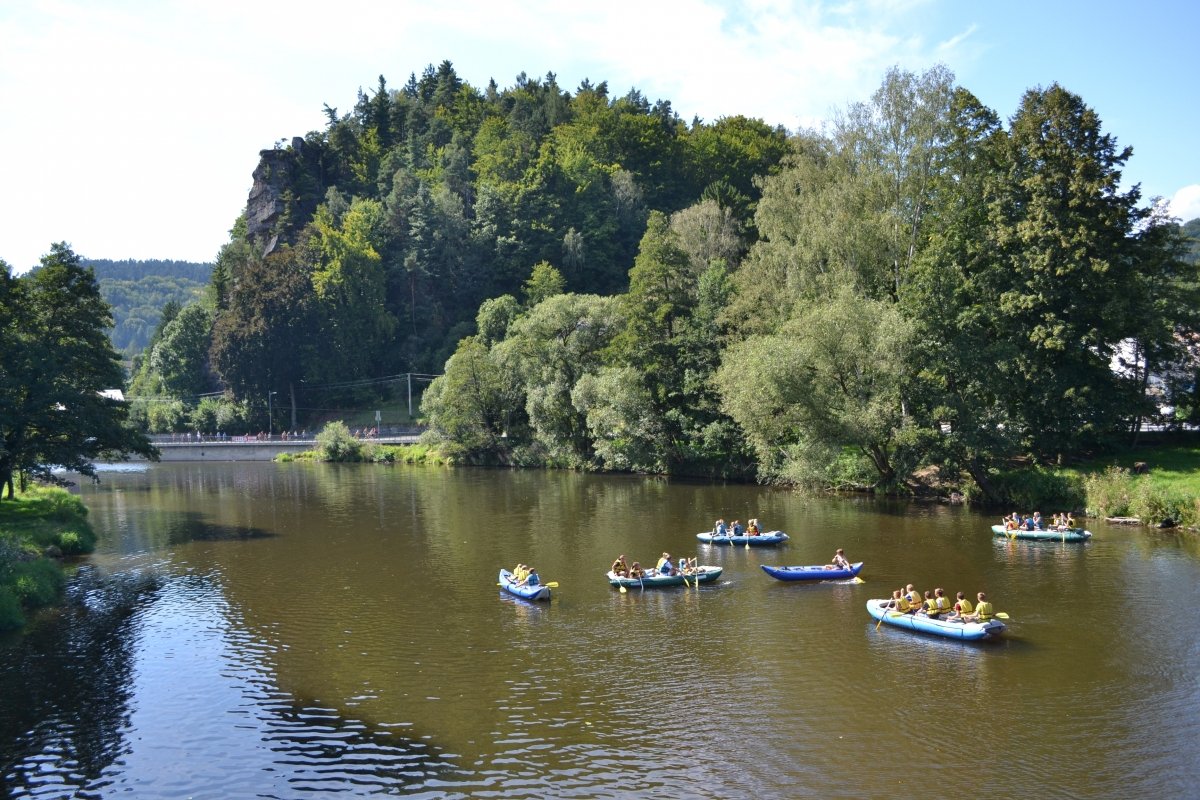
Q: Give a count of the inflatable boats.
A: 6